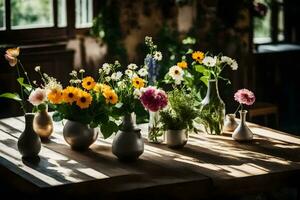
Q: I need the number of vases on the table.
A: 9